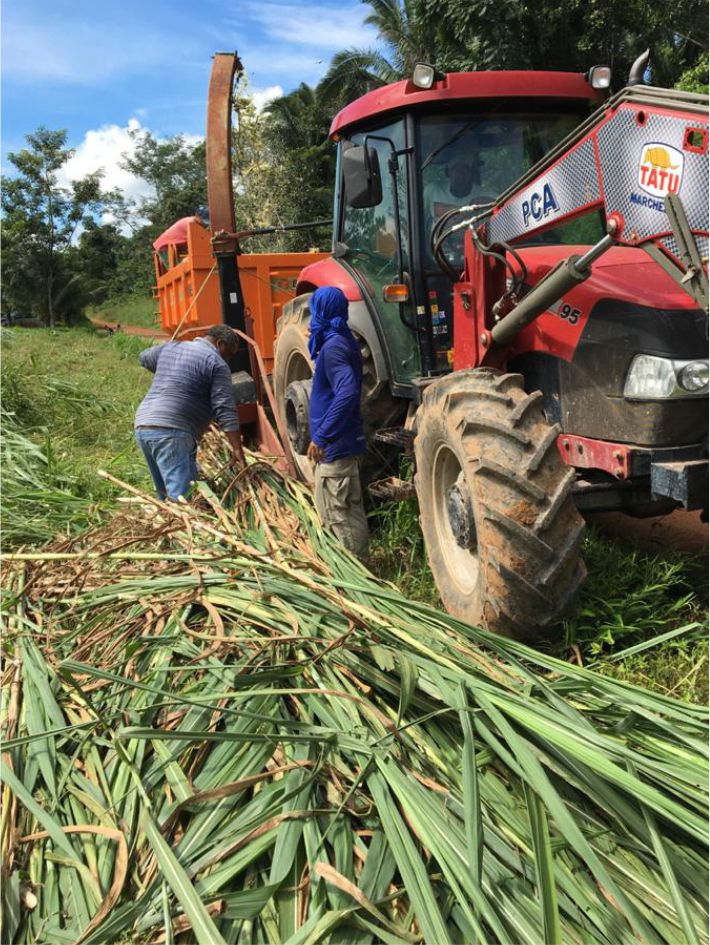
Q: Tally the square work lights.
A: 2